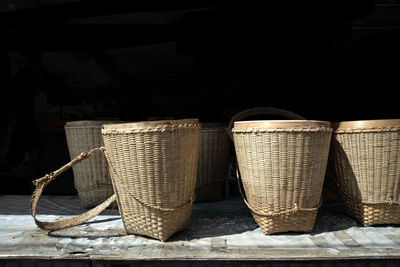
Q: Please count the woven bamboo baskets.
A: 5